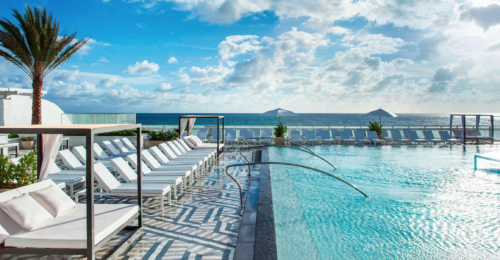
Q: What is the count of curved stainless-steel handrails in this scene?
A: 3